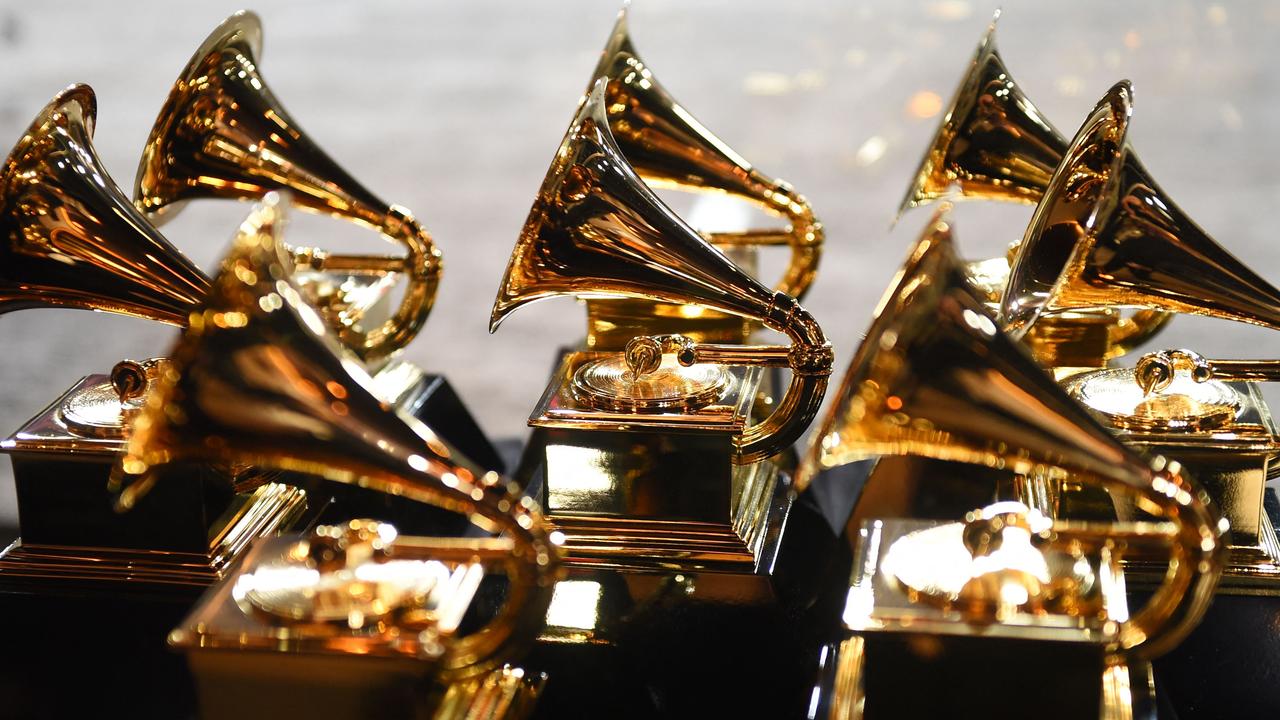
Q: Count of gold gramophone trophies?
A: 8